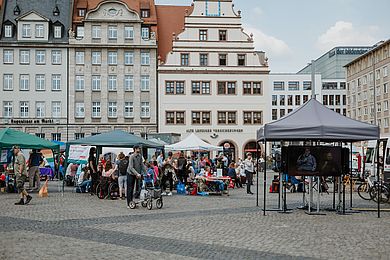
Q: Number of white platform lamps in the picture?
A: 0